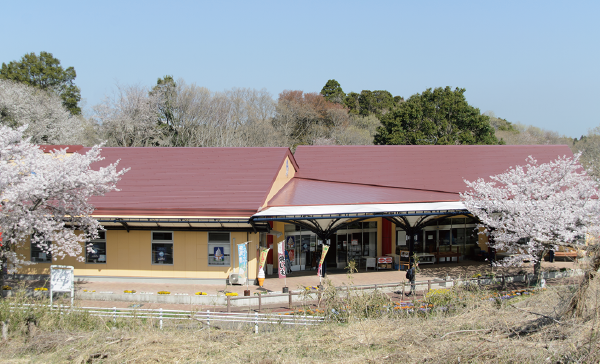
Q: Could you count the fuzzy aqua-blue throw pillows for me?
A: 0